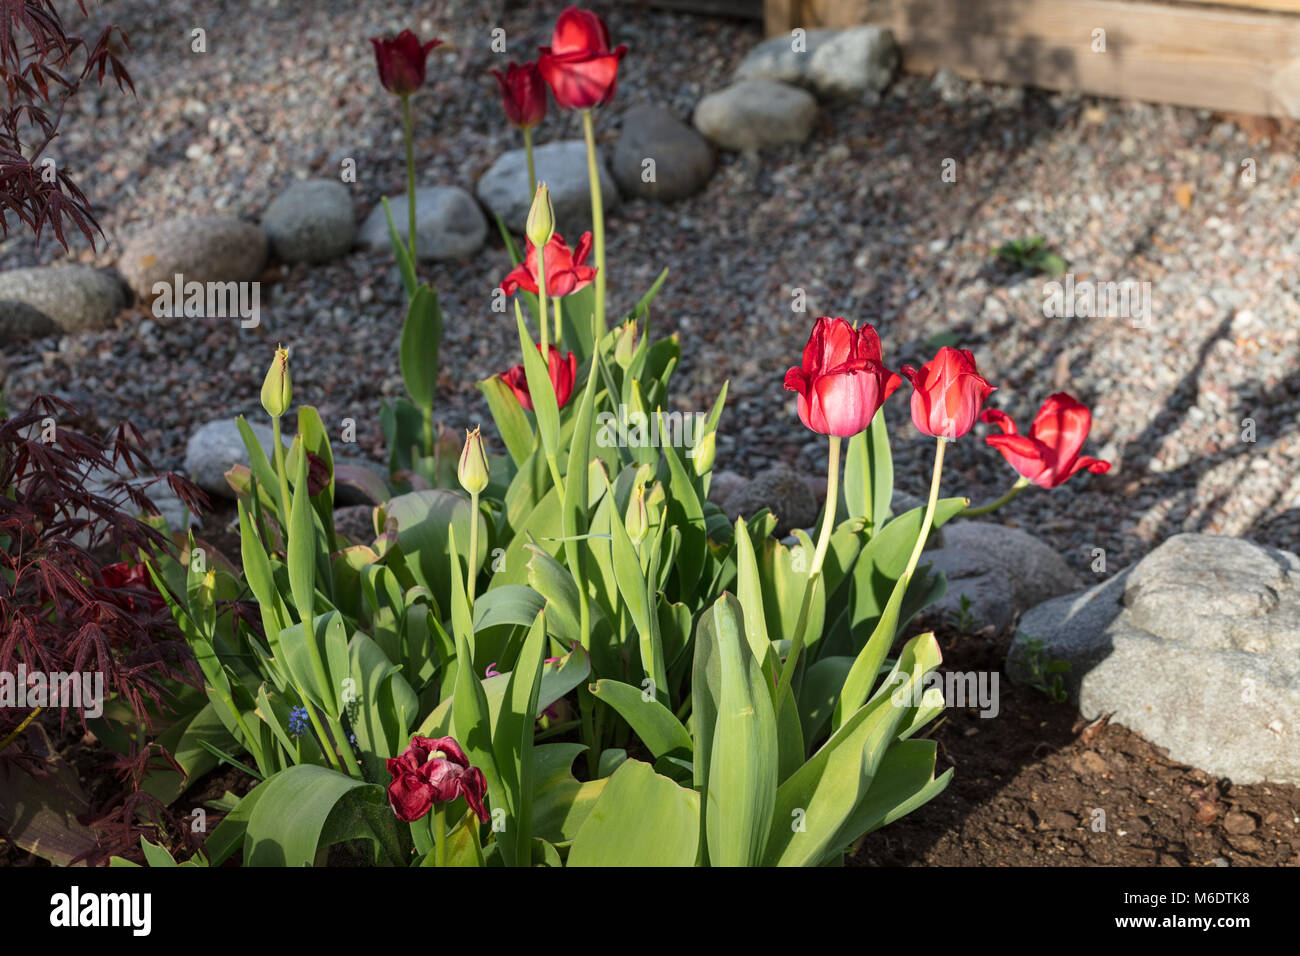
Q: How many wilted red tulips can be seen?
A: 1